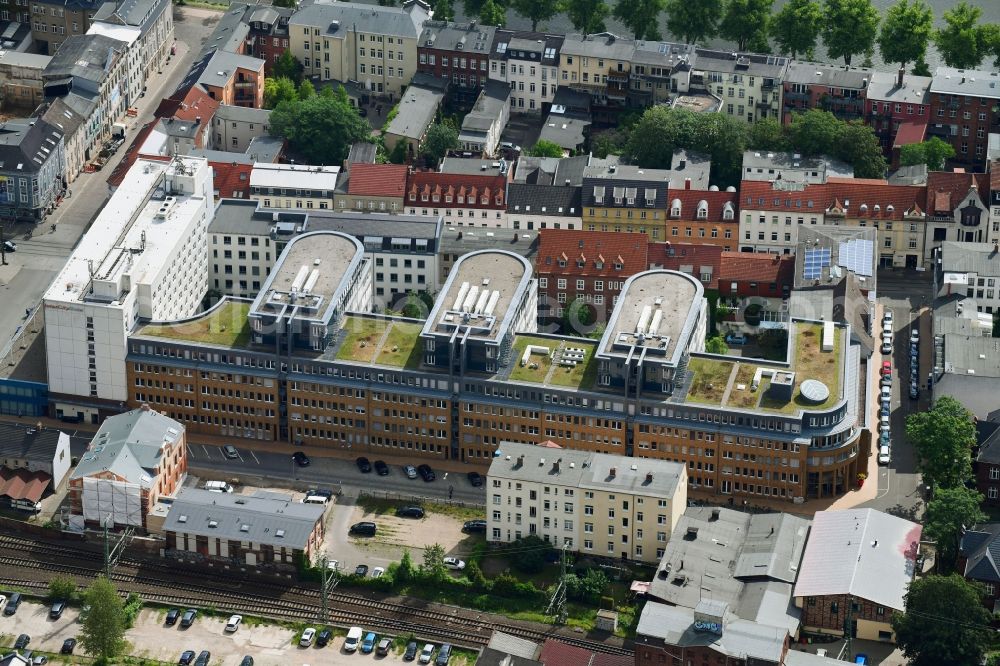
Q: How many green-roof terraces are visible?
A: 4